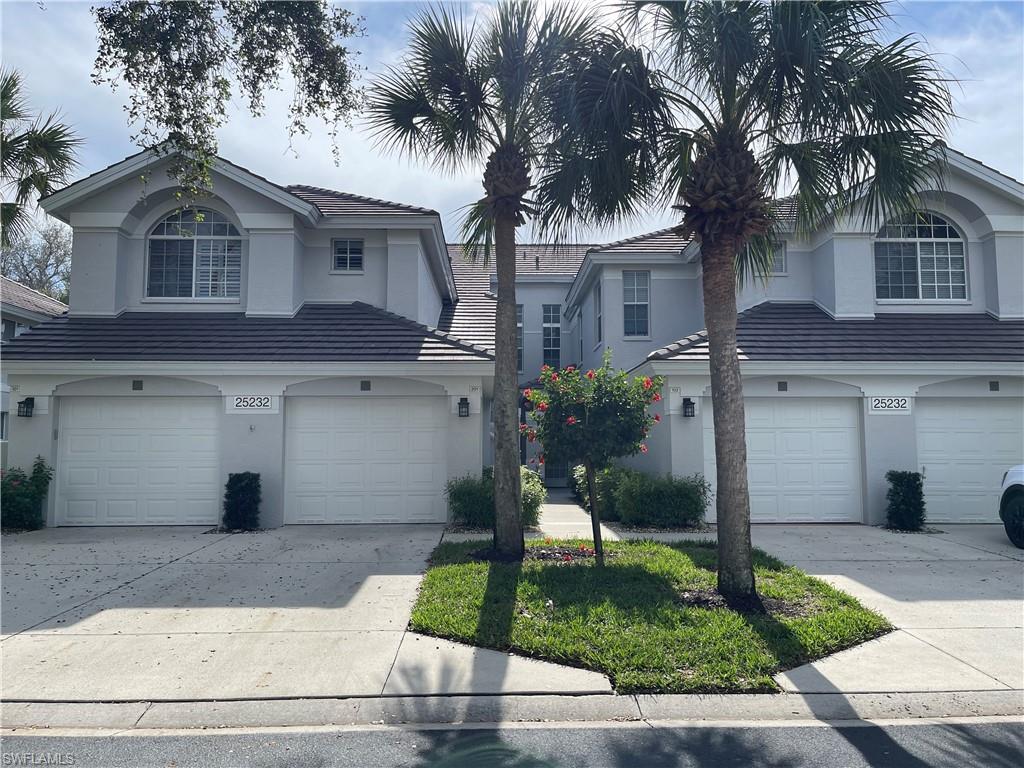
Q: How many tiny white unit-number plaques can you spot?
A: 3